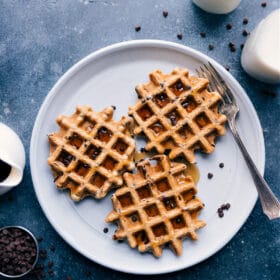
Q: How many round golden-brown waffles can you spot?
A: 3